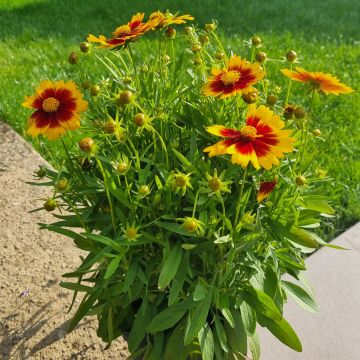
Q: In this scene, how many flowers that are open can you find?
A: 6